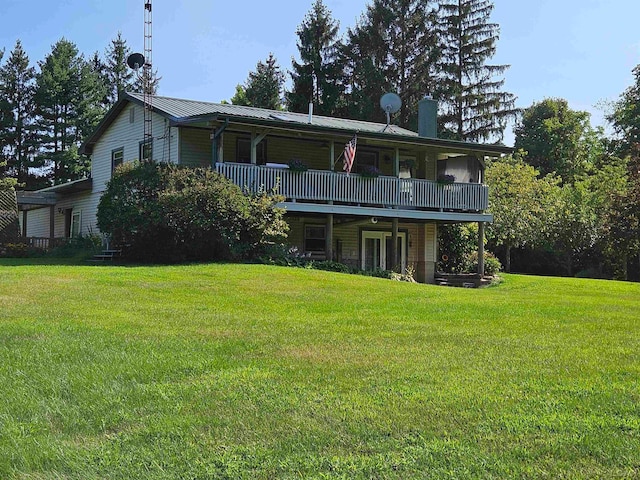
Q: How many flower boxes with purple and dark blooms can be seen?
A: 3